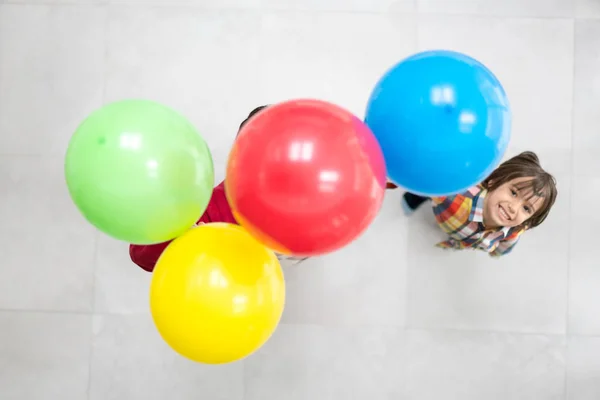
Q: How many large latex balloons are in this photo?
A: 4